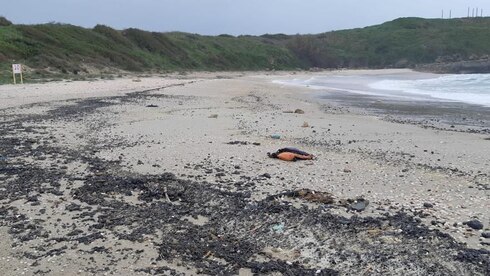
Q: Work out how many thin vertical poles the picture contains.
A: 6